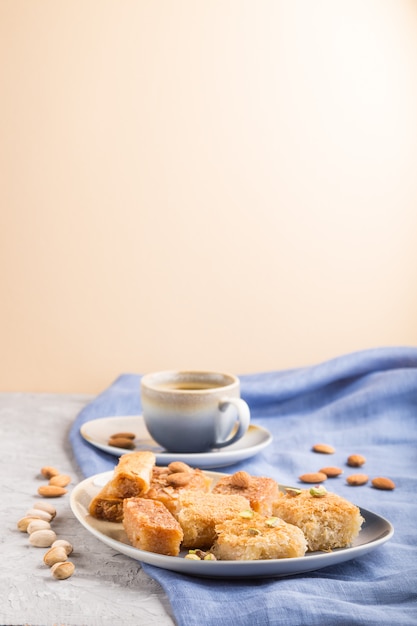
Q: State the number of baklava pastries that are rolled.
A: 2